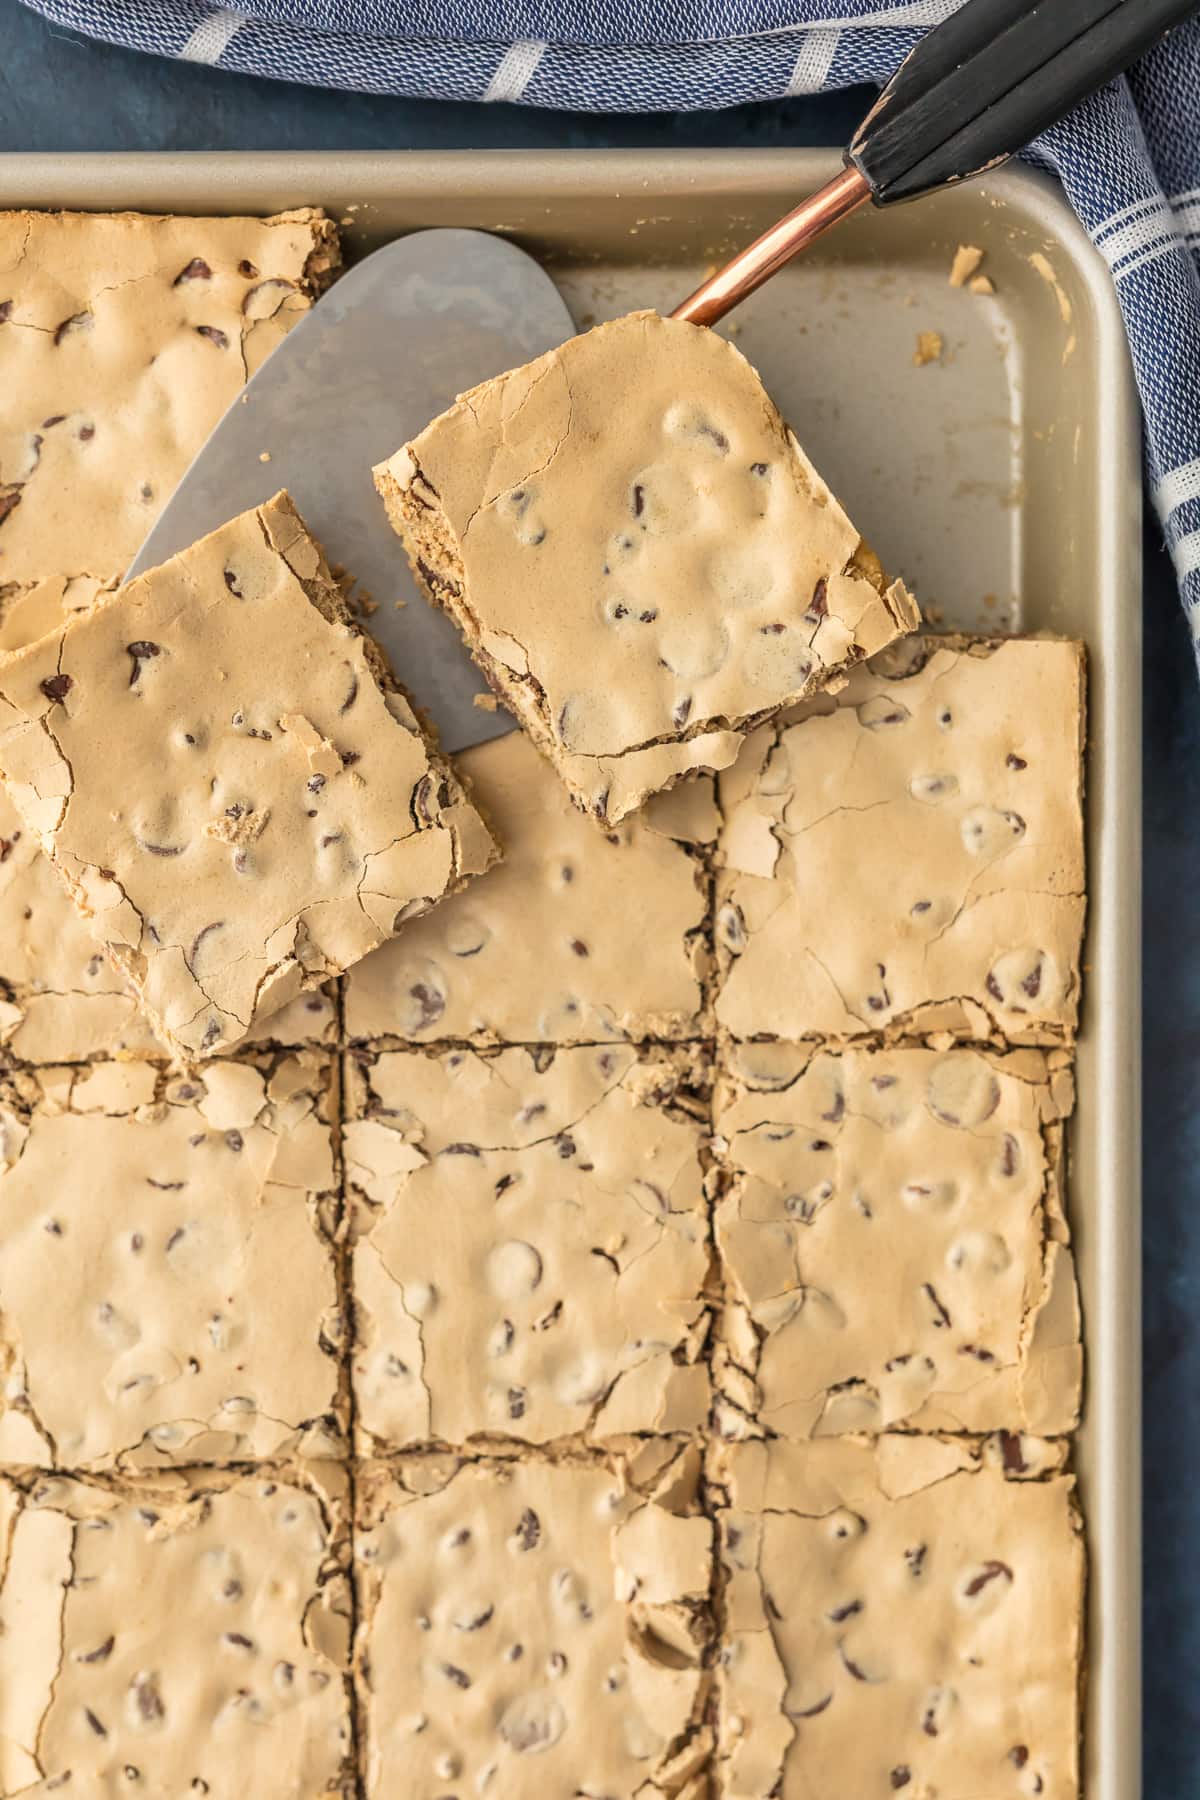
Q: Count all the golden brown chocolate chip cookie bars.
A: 12